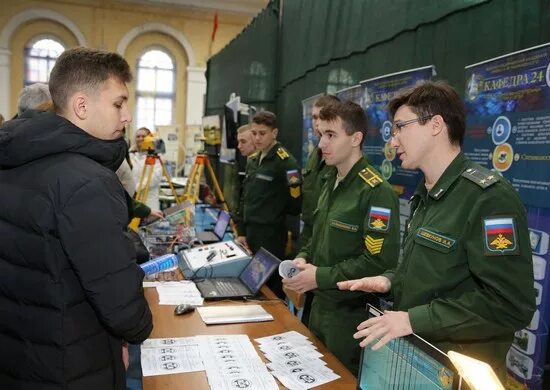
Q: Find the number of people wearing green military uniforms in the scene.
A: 5